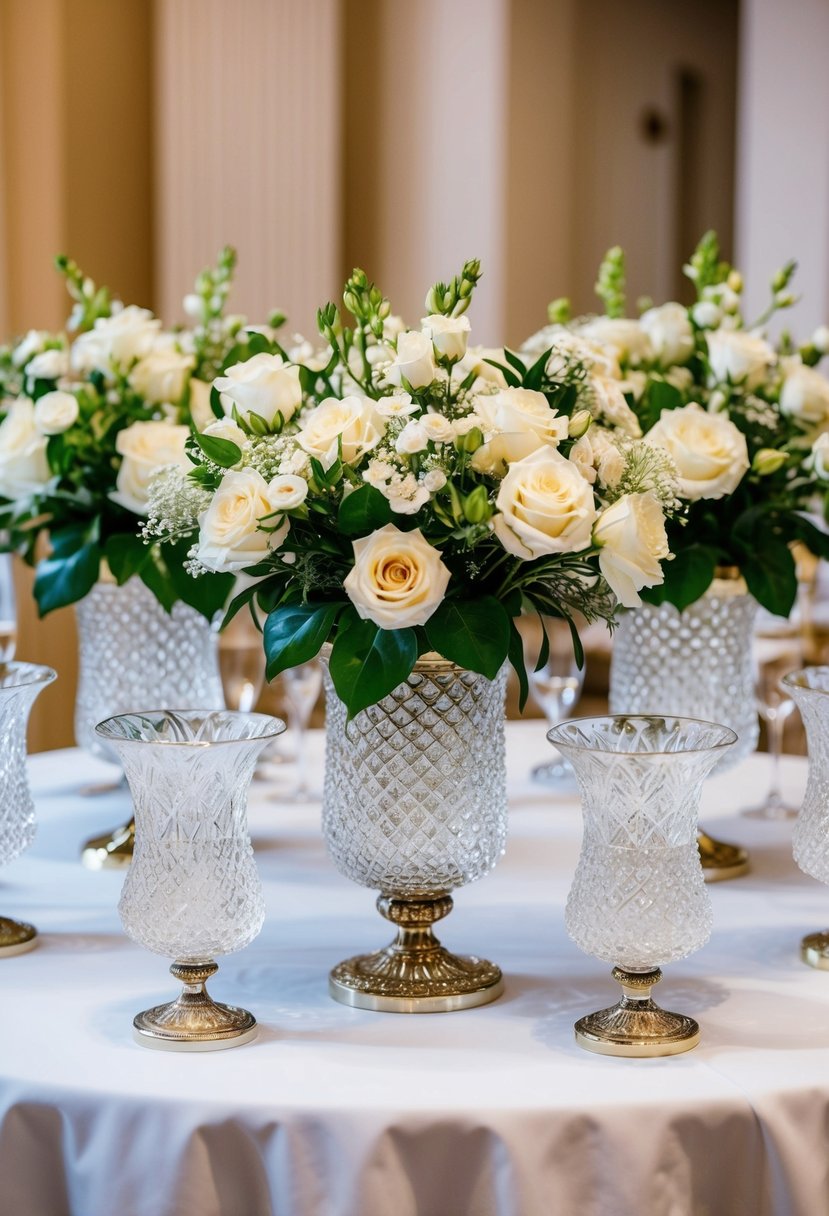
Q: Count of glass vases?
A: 7